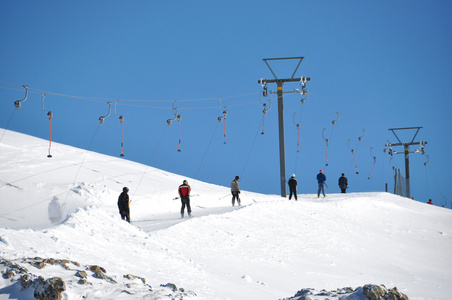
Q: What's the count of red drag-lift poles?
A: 9